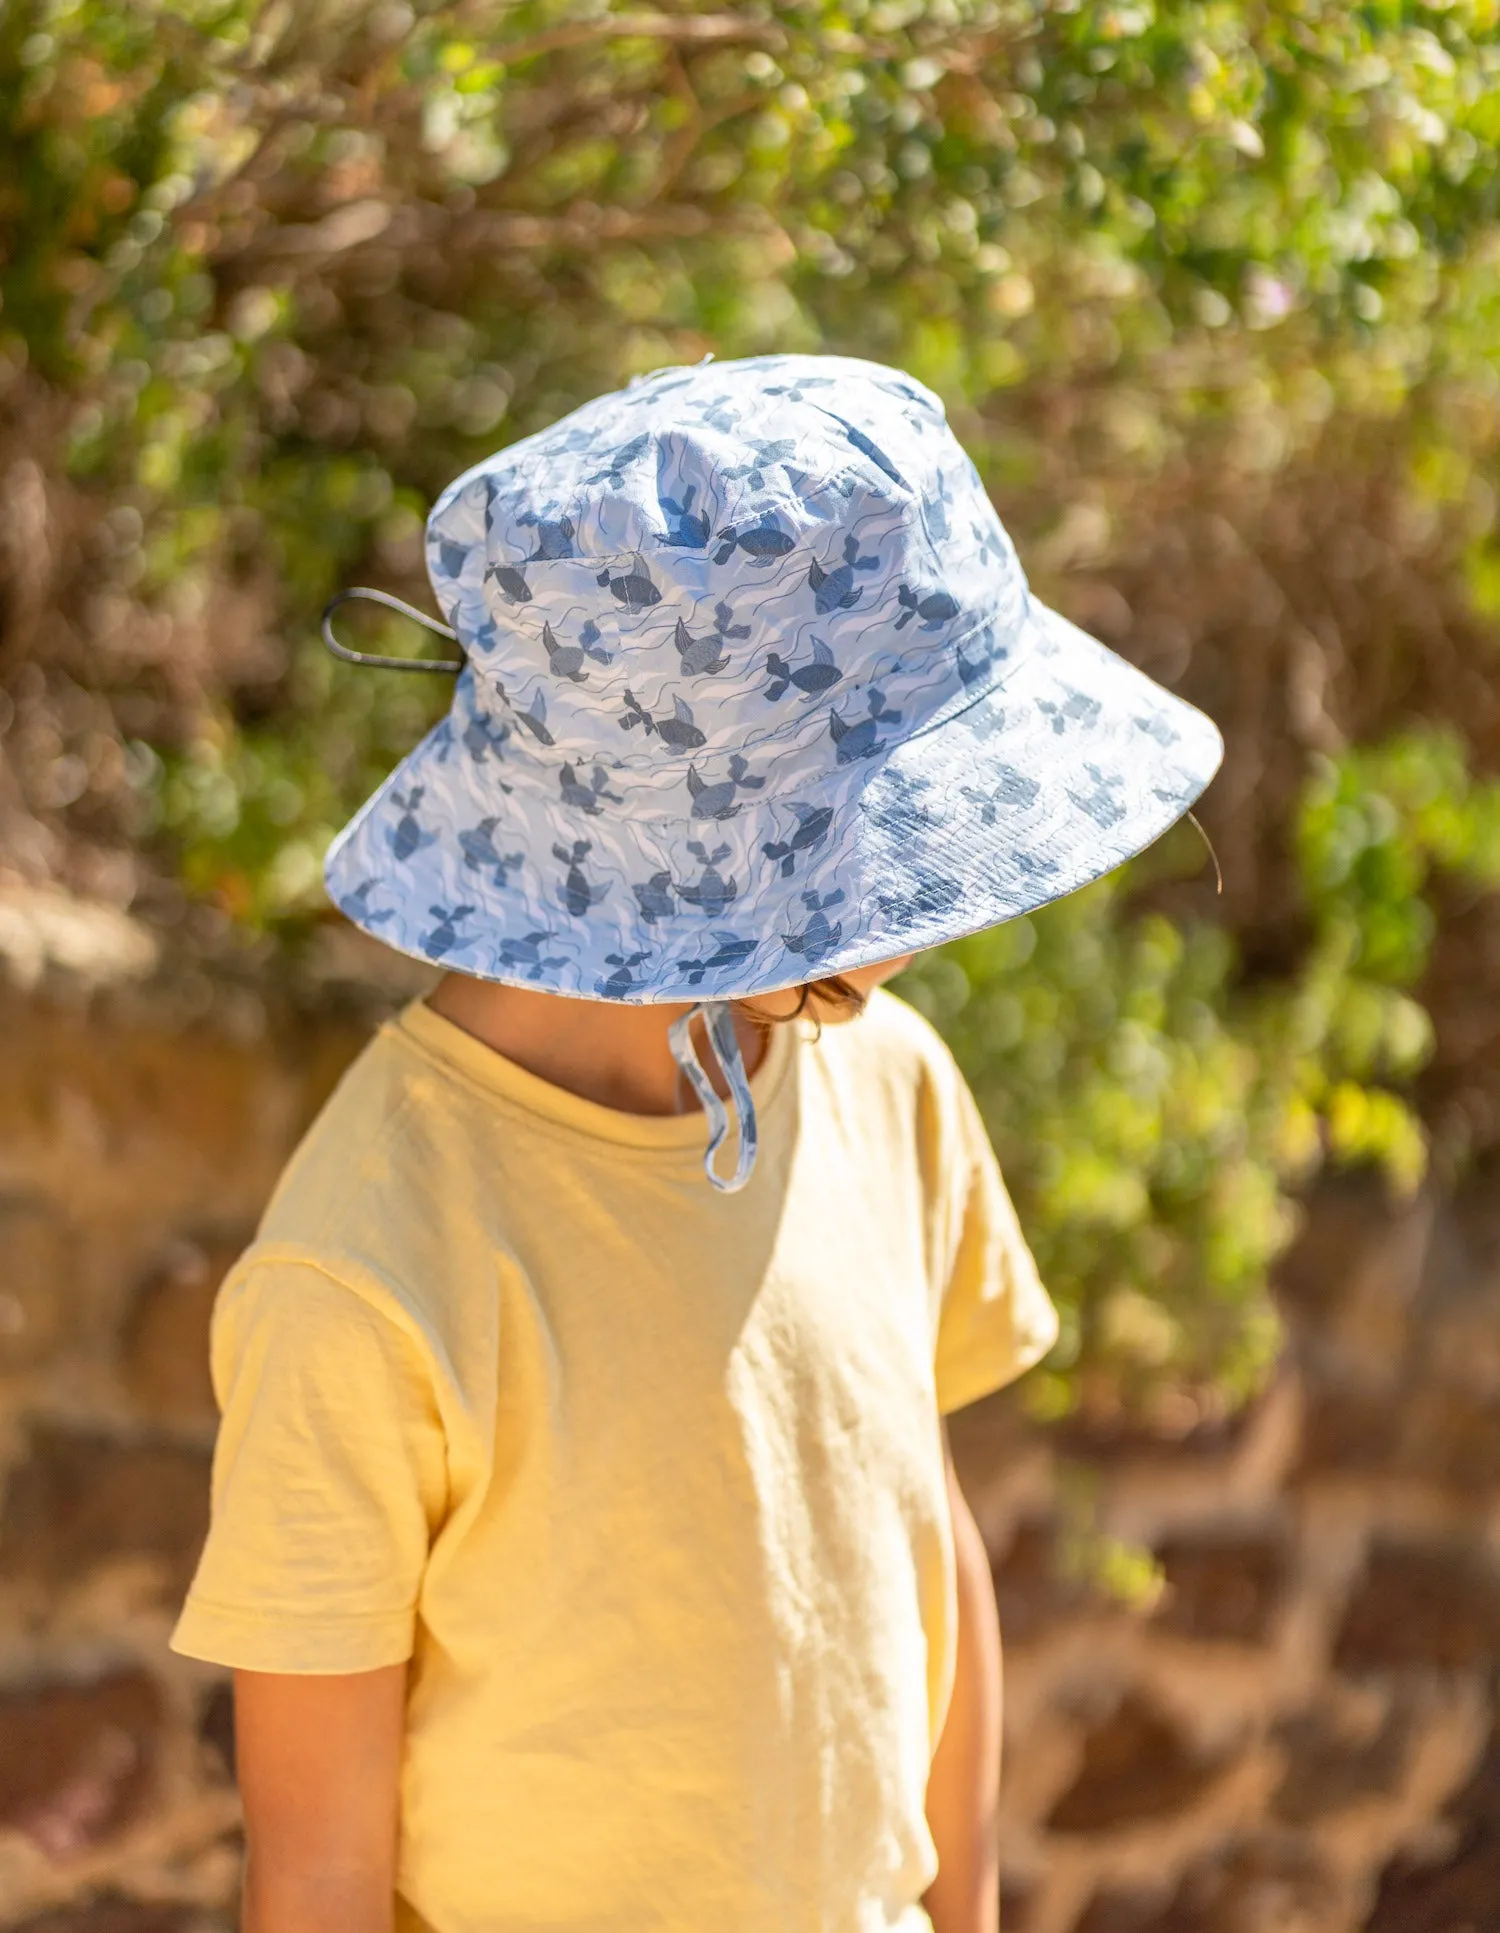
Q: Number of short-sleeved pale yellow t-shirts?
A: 1